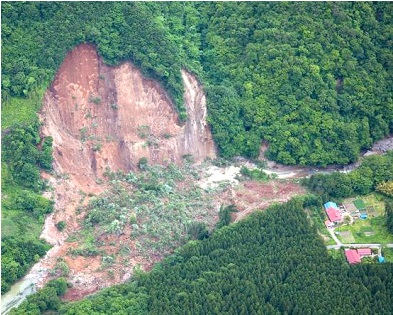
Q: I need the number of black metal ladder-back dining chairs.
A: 0